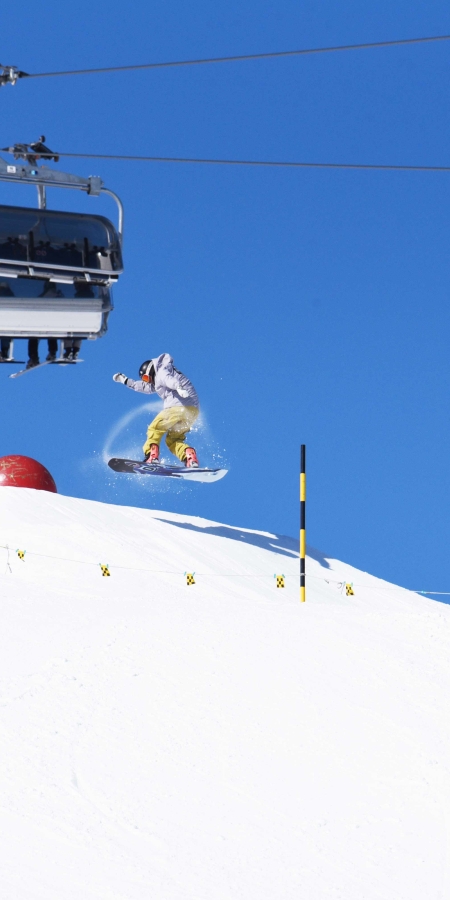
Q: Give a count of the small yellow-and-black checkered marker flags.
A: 5